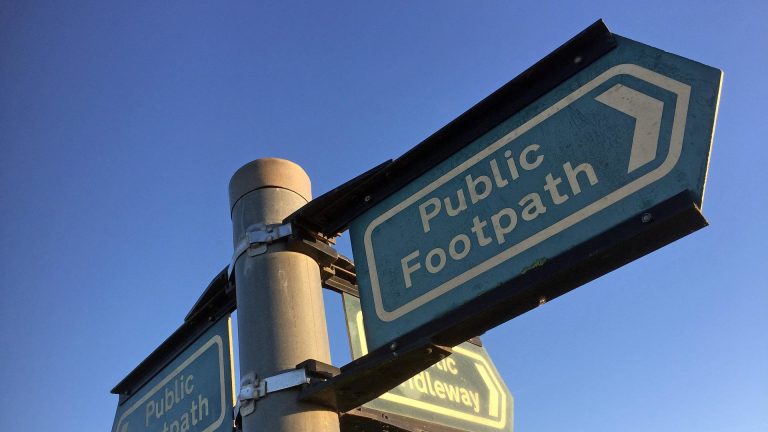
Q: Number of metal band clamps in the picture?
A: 2